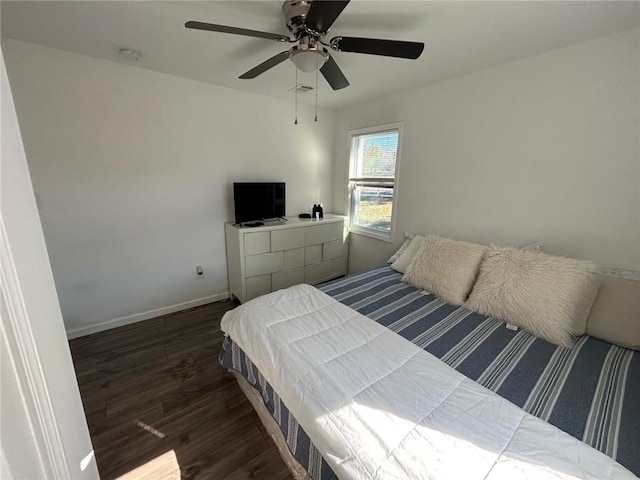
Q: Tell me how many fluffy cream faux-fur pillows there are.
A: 2